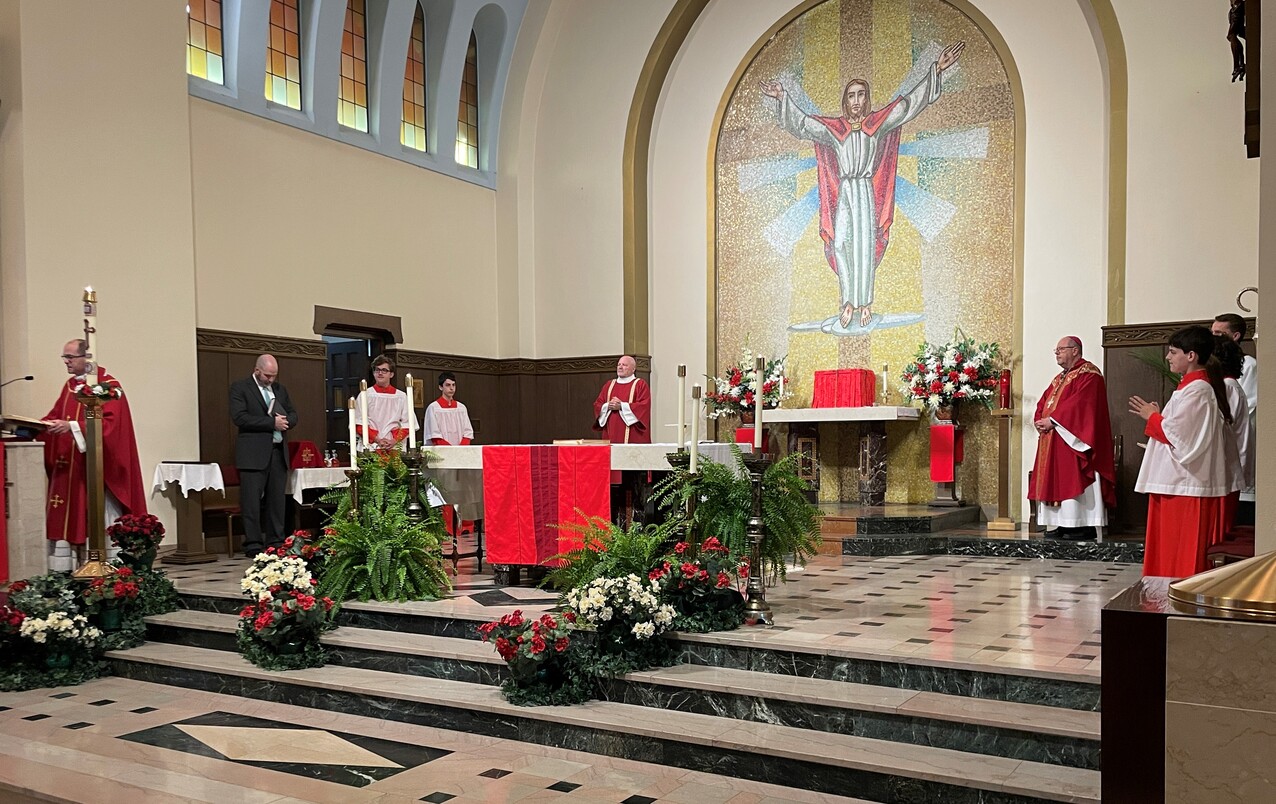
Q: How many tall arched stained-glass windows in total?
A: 5